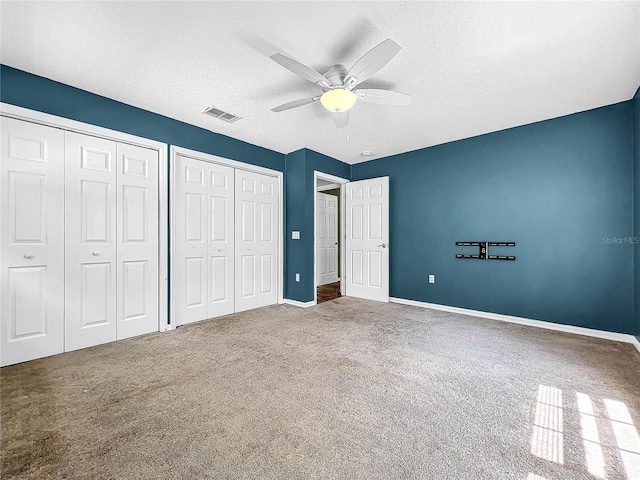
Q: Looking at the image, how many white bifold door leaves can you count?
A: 7